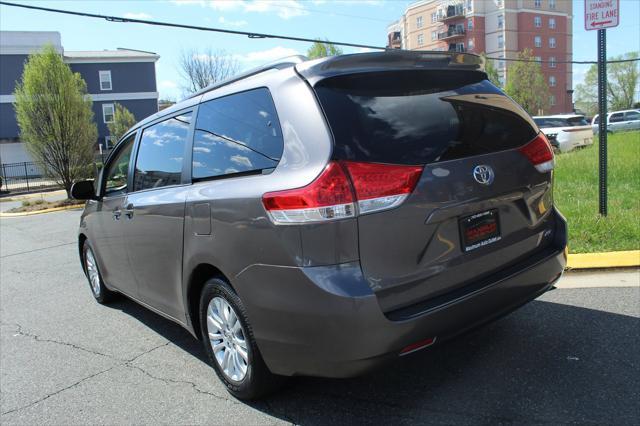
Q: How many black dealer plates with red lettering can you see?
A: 1